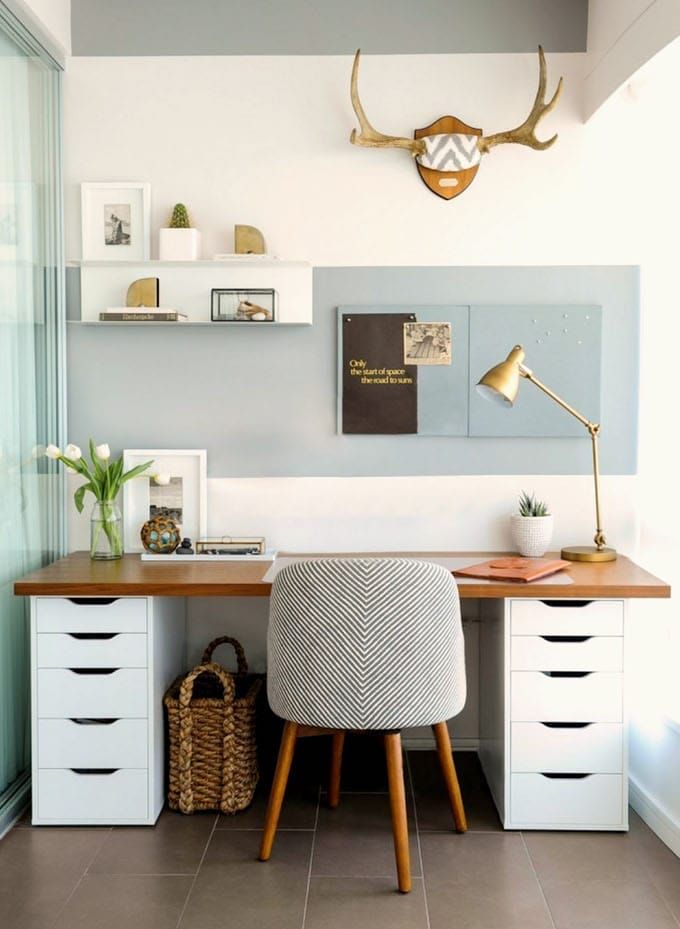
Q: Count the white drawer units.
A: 2